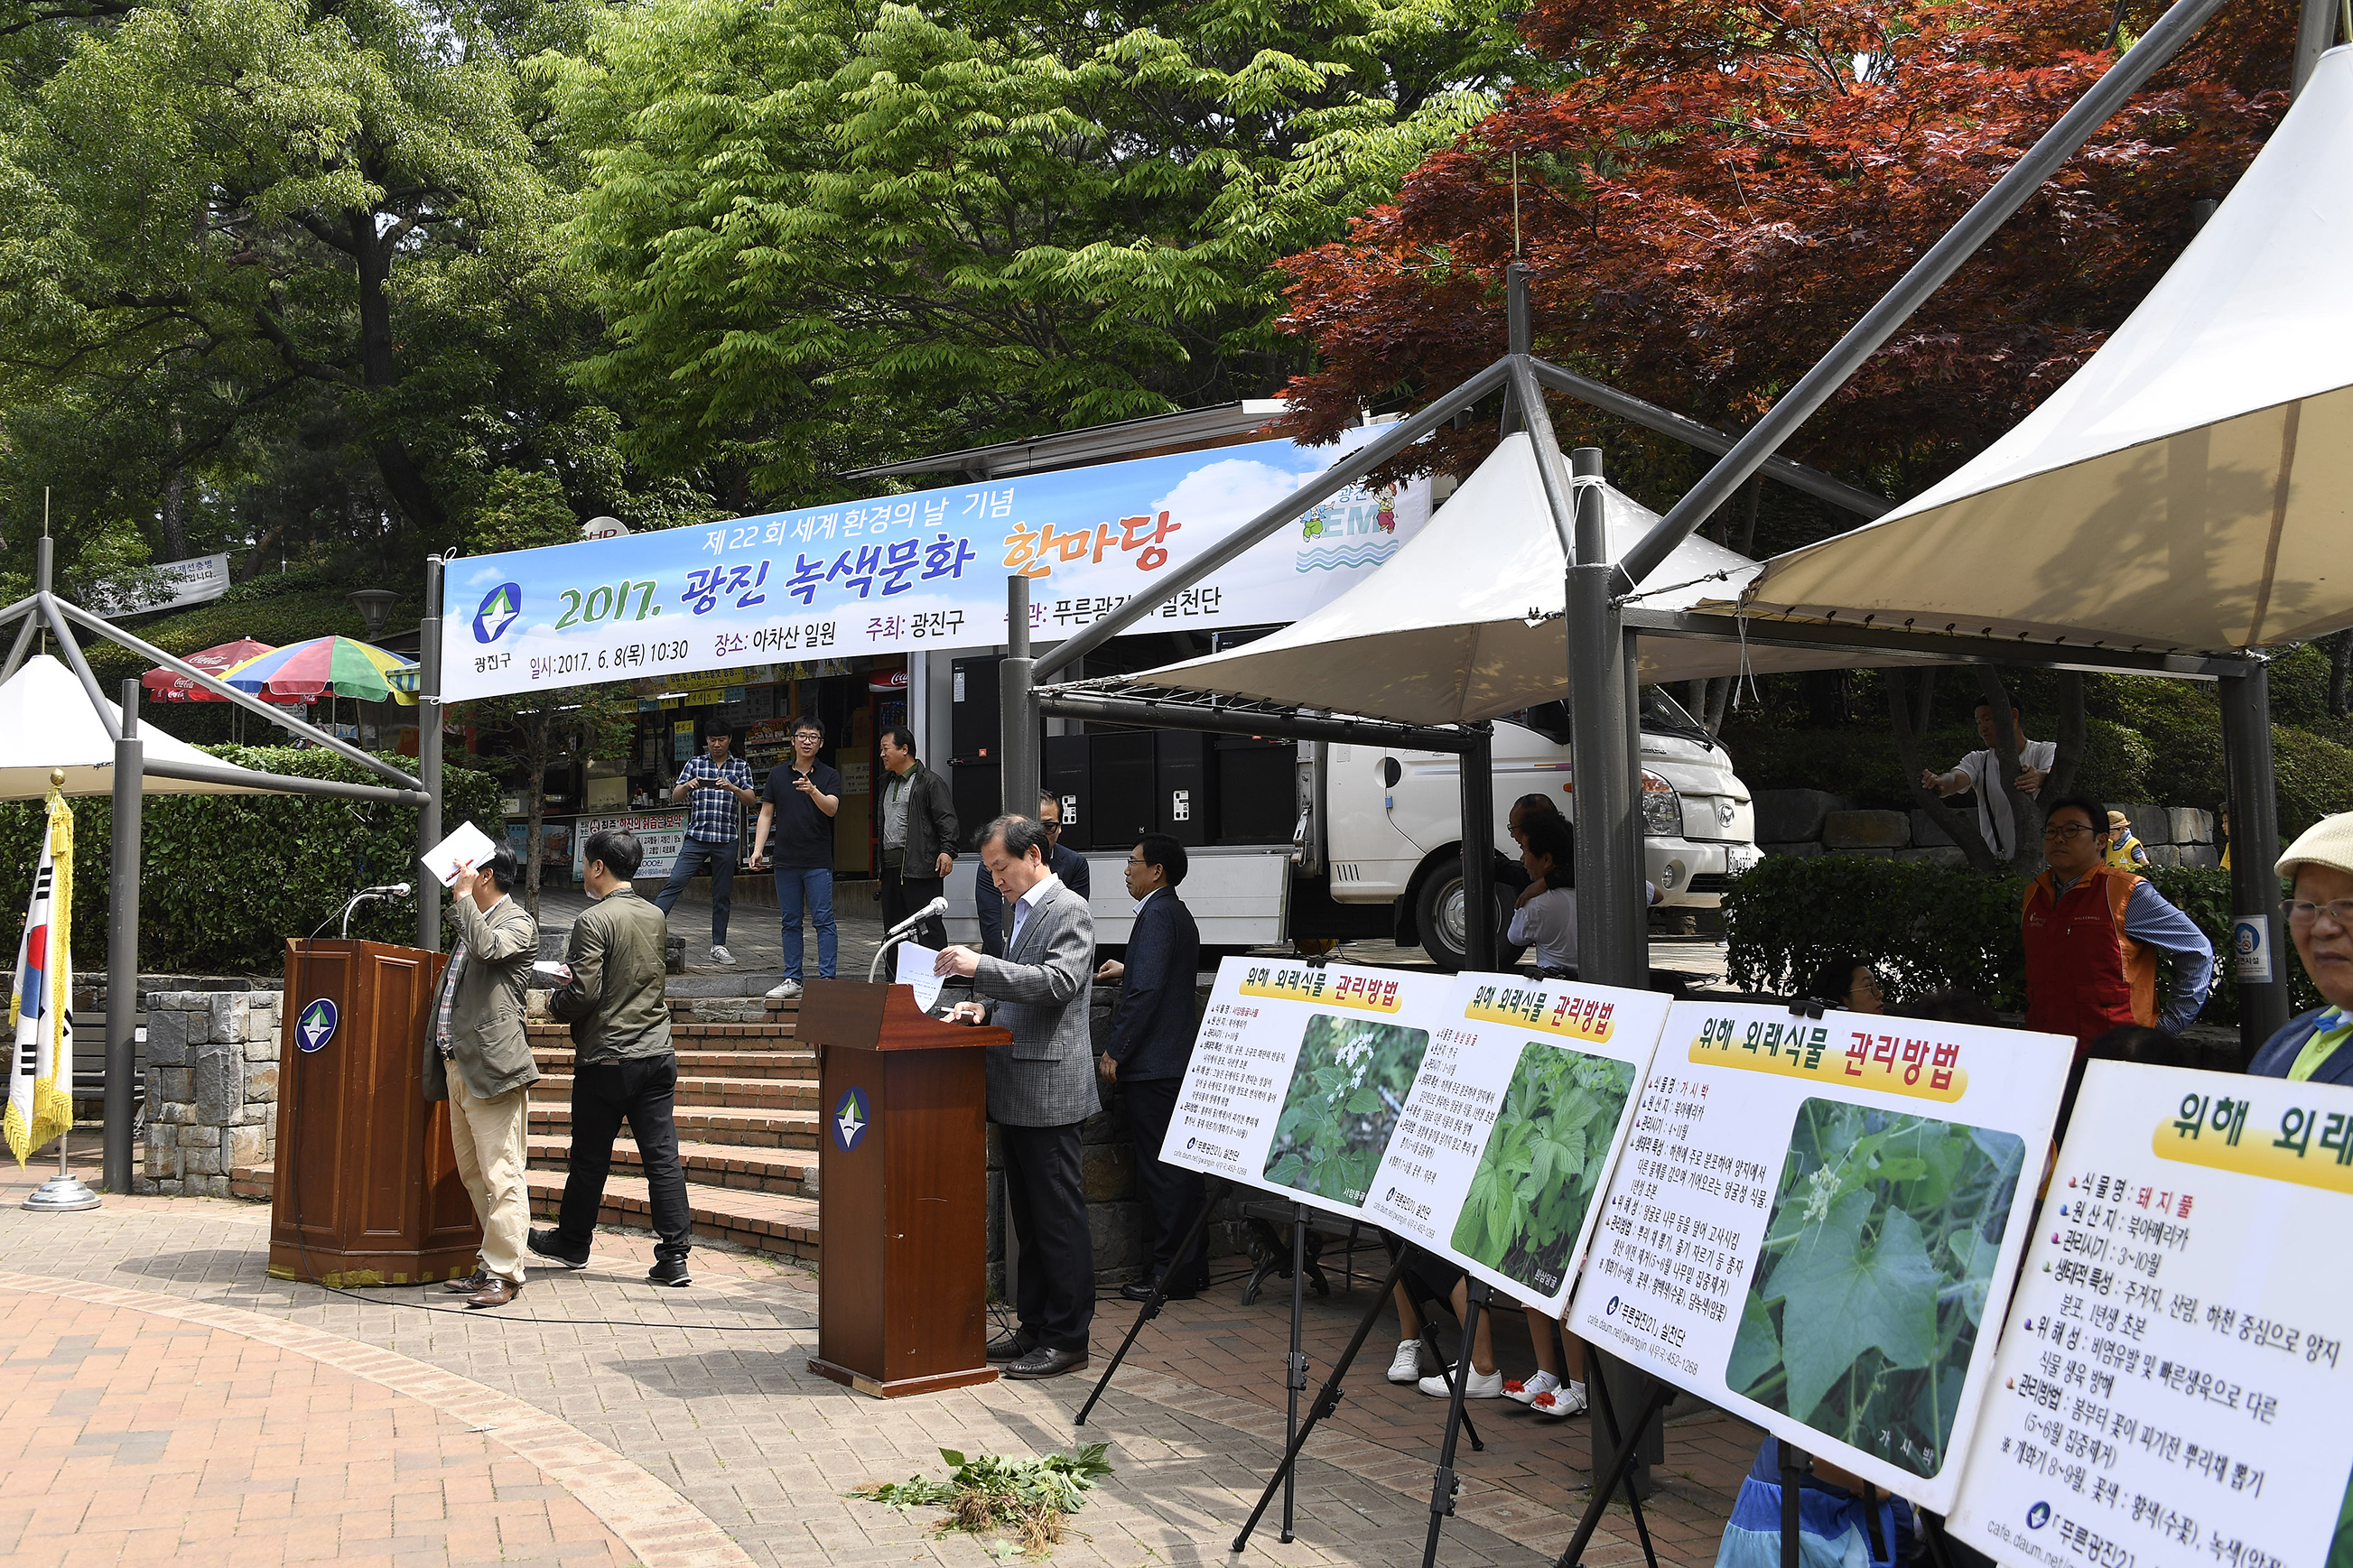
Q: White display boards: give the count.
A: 4